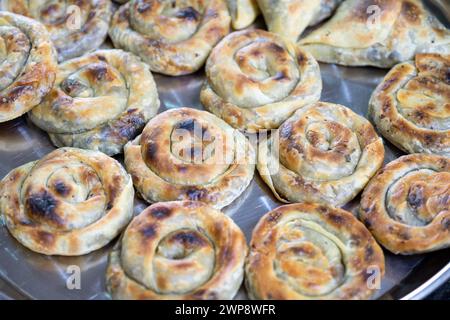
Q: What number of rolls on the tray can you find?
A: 12